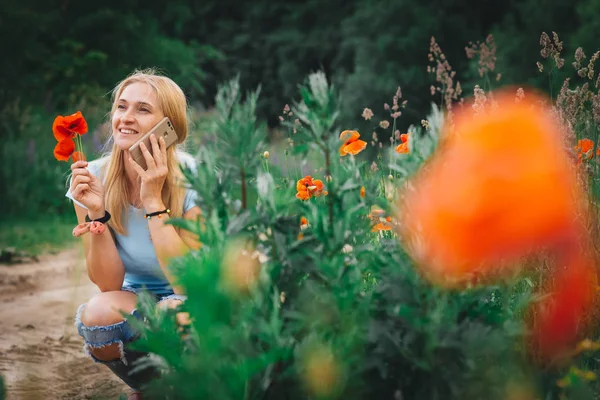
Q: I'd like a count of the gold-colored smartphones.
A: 1